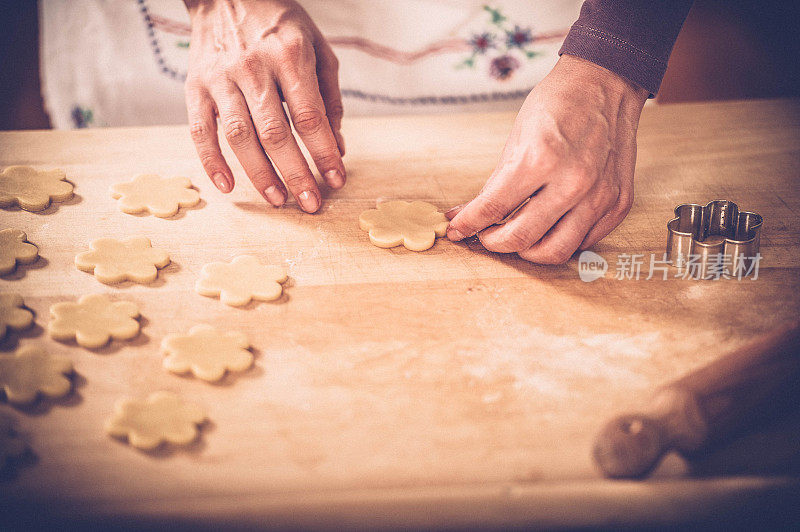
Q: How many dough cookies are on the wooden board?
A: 12